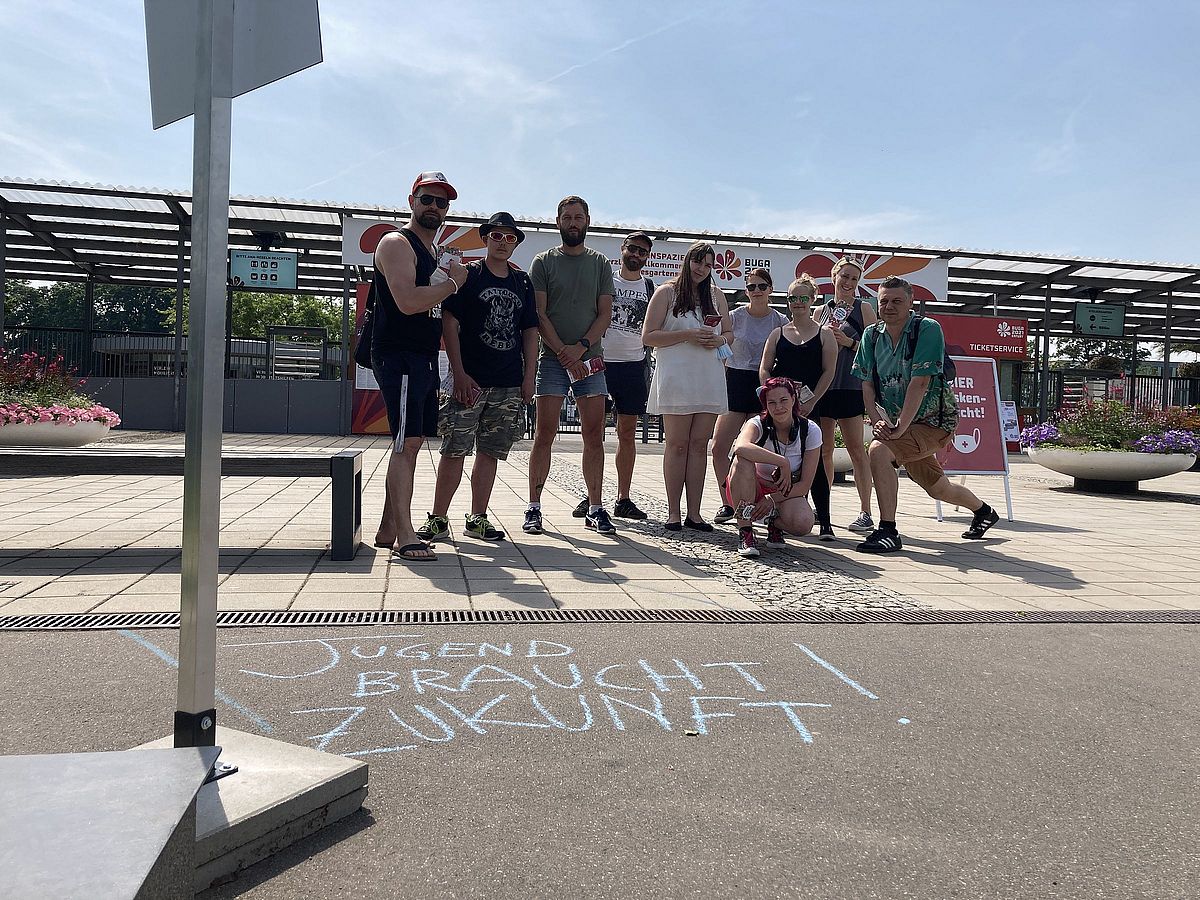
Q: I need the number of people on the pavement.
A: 10